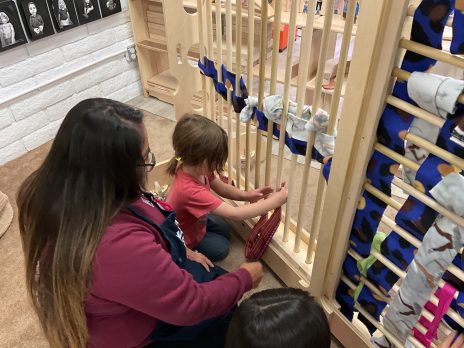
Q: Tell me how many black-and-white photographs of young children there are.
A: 5